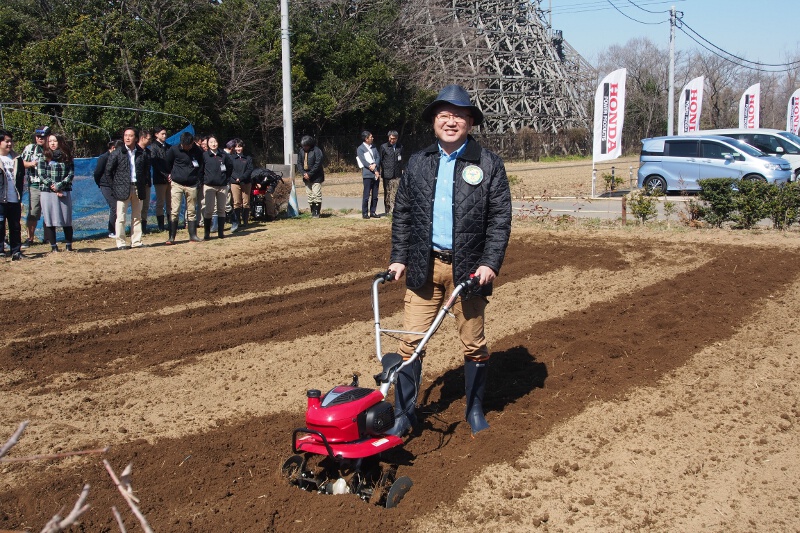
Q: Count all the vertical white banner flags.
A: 4